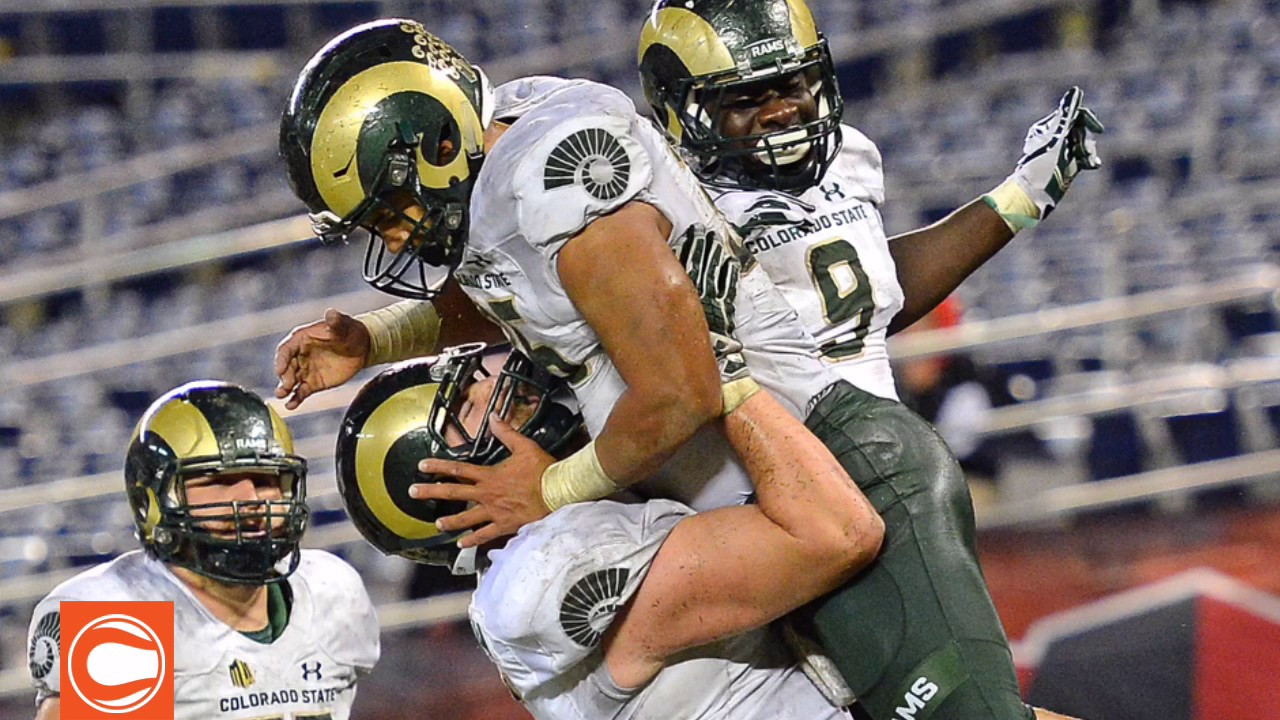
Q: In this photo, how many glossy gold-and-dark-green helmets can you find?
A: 4